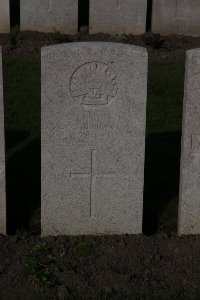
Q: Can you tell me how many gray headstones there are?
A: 7